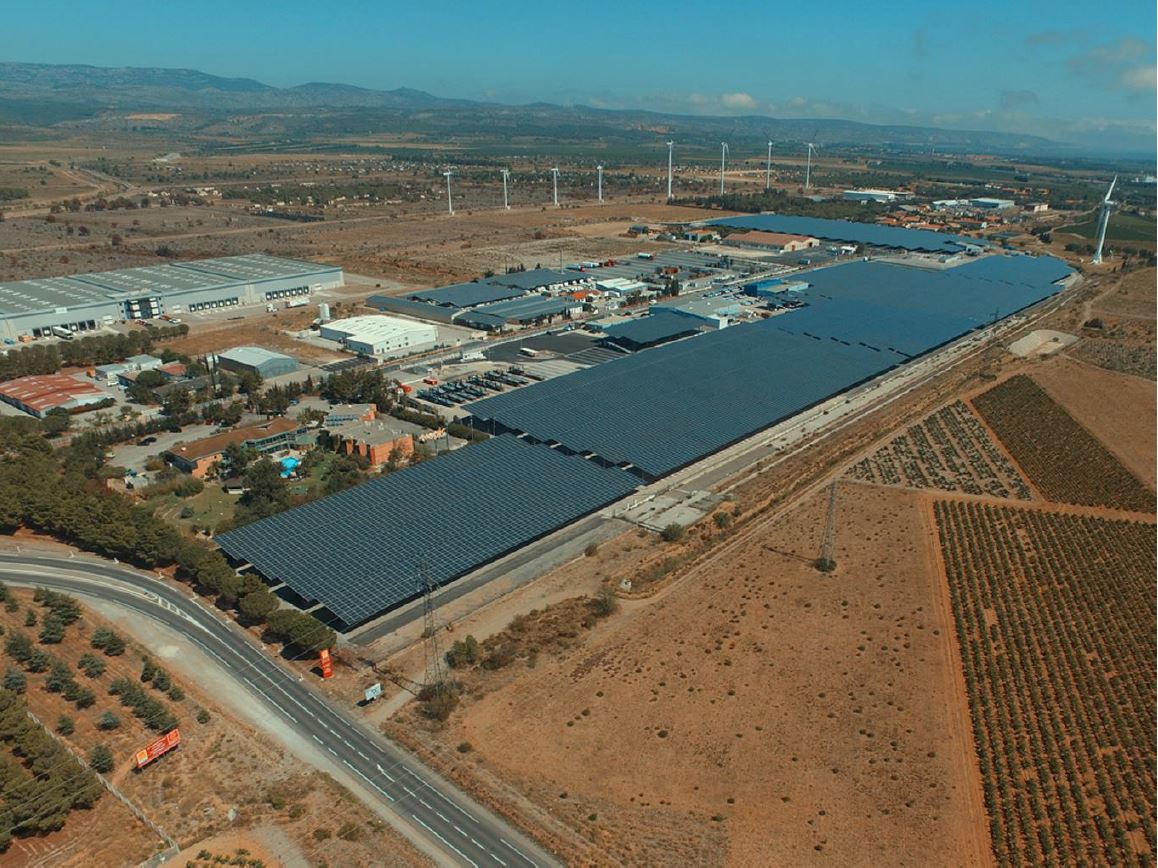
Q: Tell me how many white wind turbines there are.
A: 9